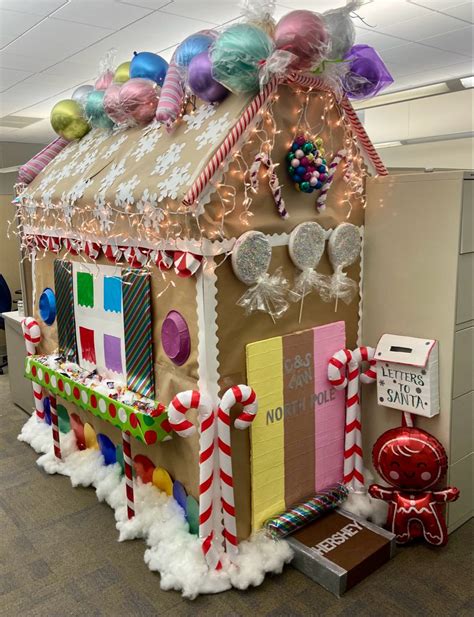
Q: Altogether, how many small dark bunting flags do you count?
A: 0